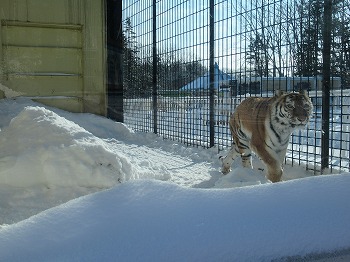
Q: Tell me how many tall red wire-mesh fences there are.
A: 0